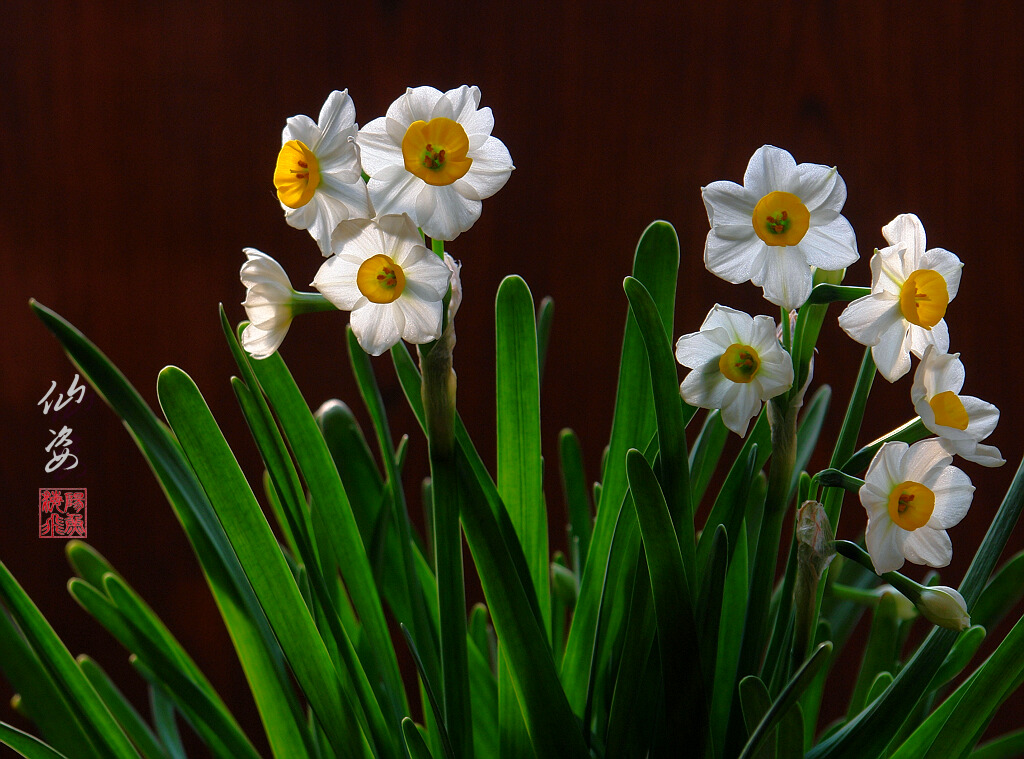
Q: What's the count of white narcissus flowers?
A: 9